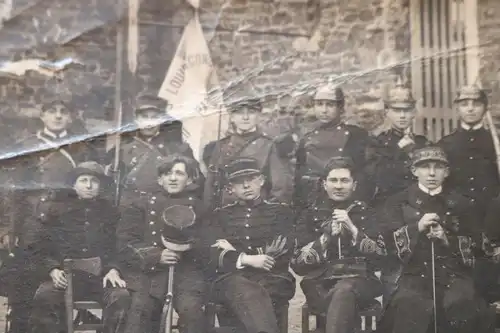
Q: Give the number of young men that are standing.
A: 6